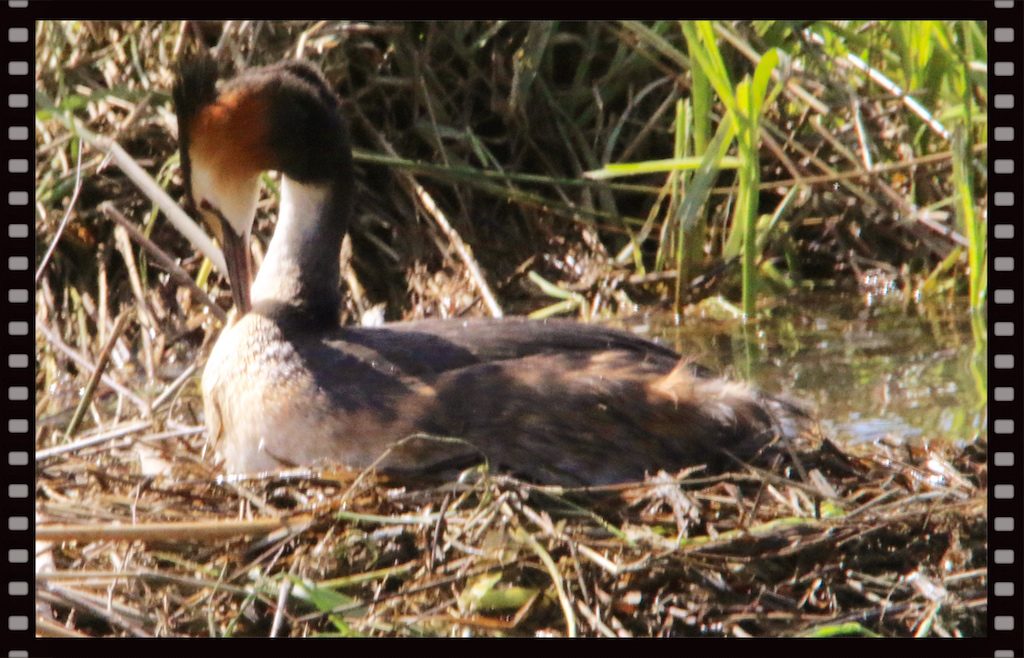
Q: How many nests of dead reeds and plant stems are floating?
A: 1